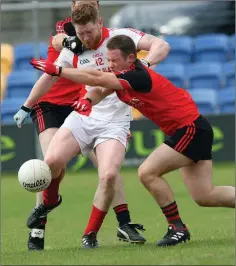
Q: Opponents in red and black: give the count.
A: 2